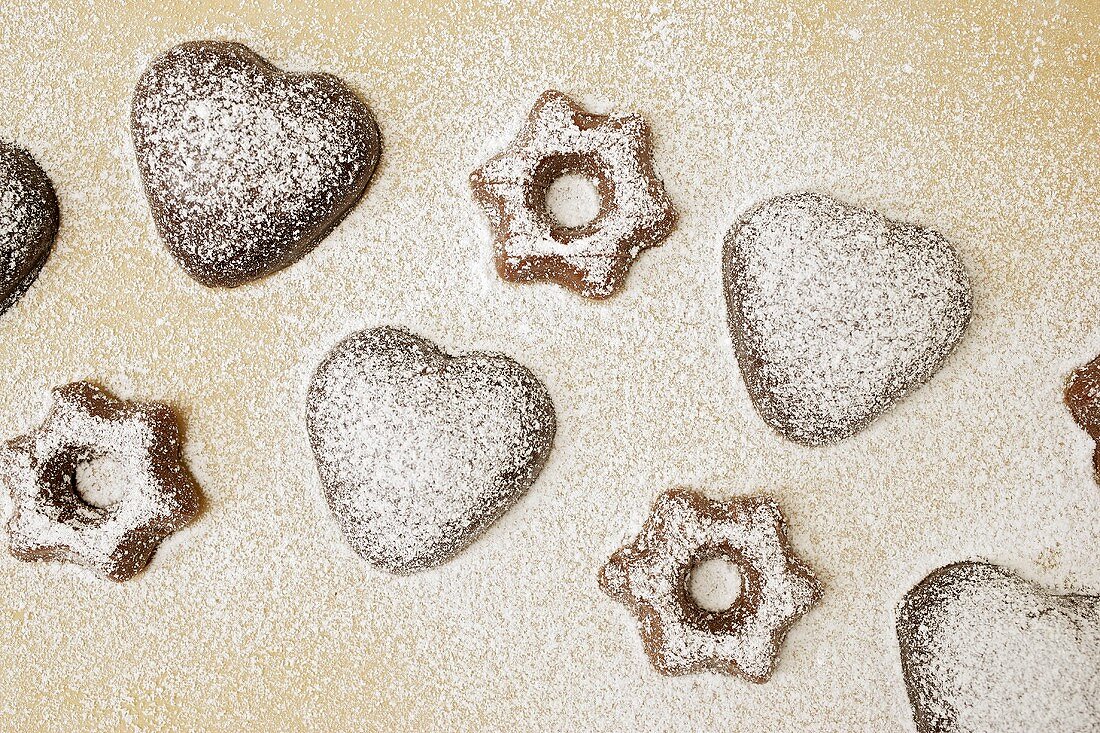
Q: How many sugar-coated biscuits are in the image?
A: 9